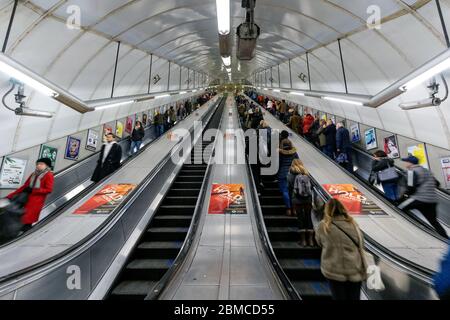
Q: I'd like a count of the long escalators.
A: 4